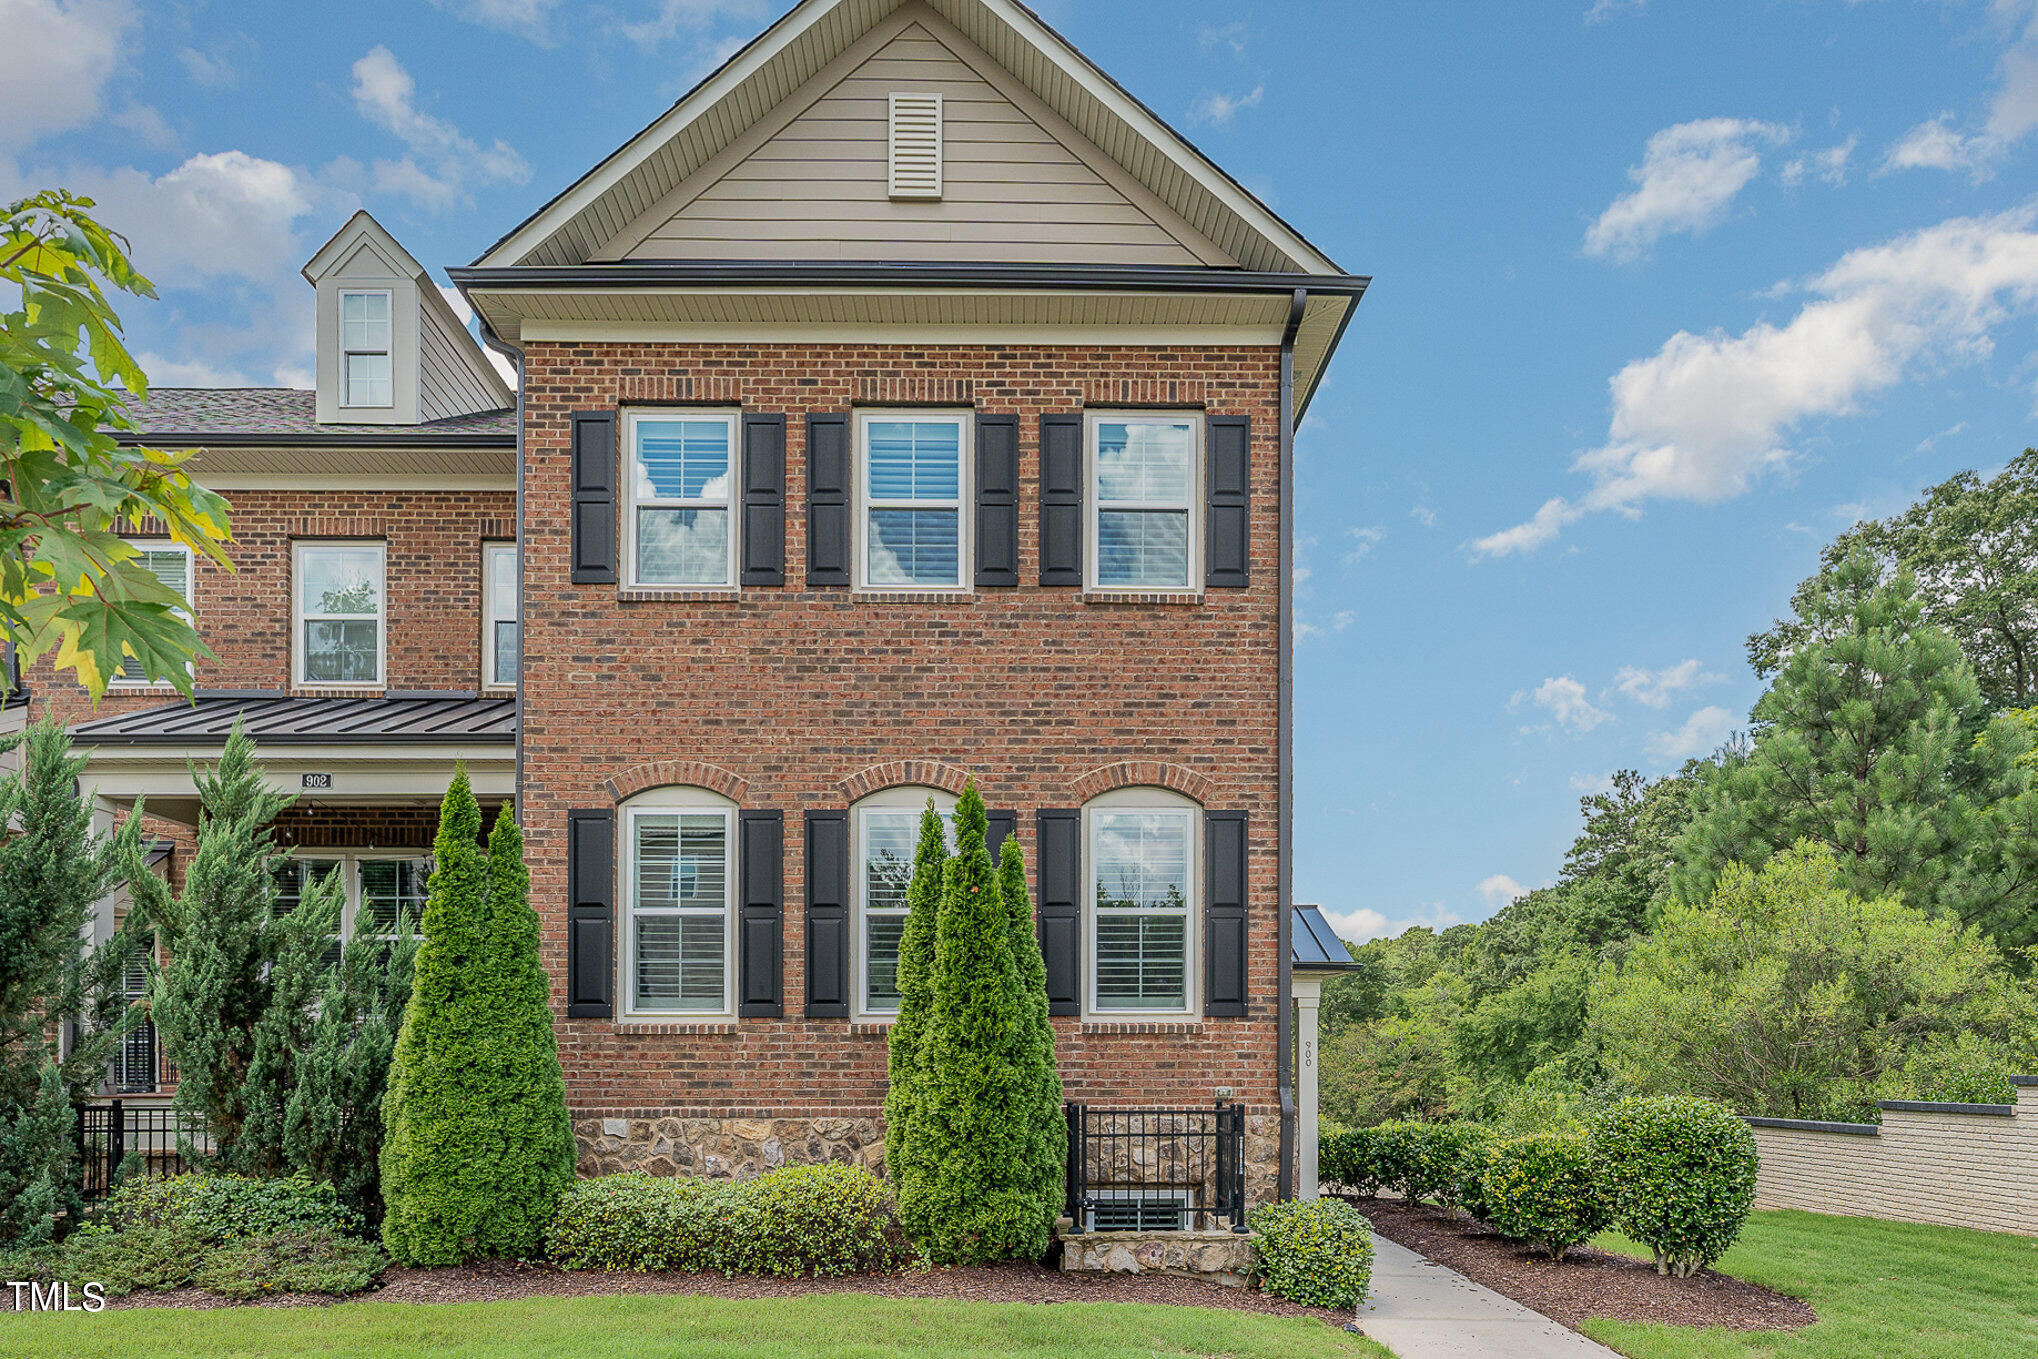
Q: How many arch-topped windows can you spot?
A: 3